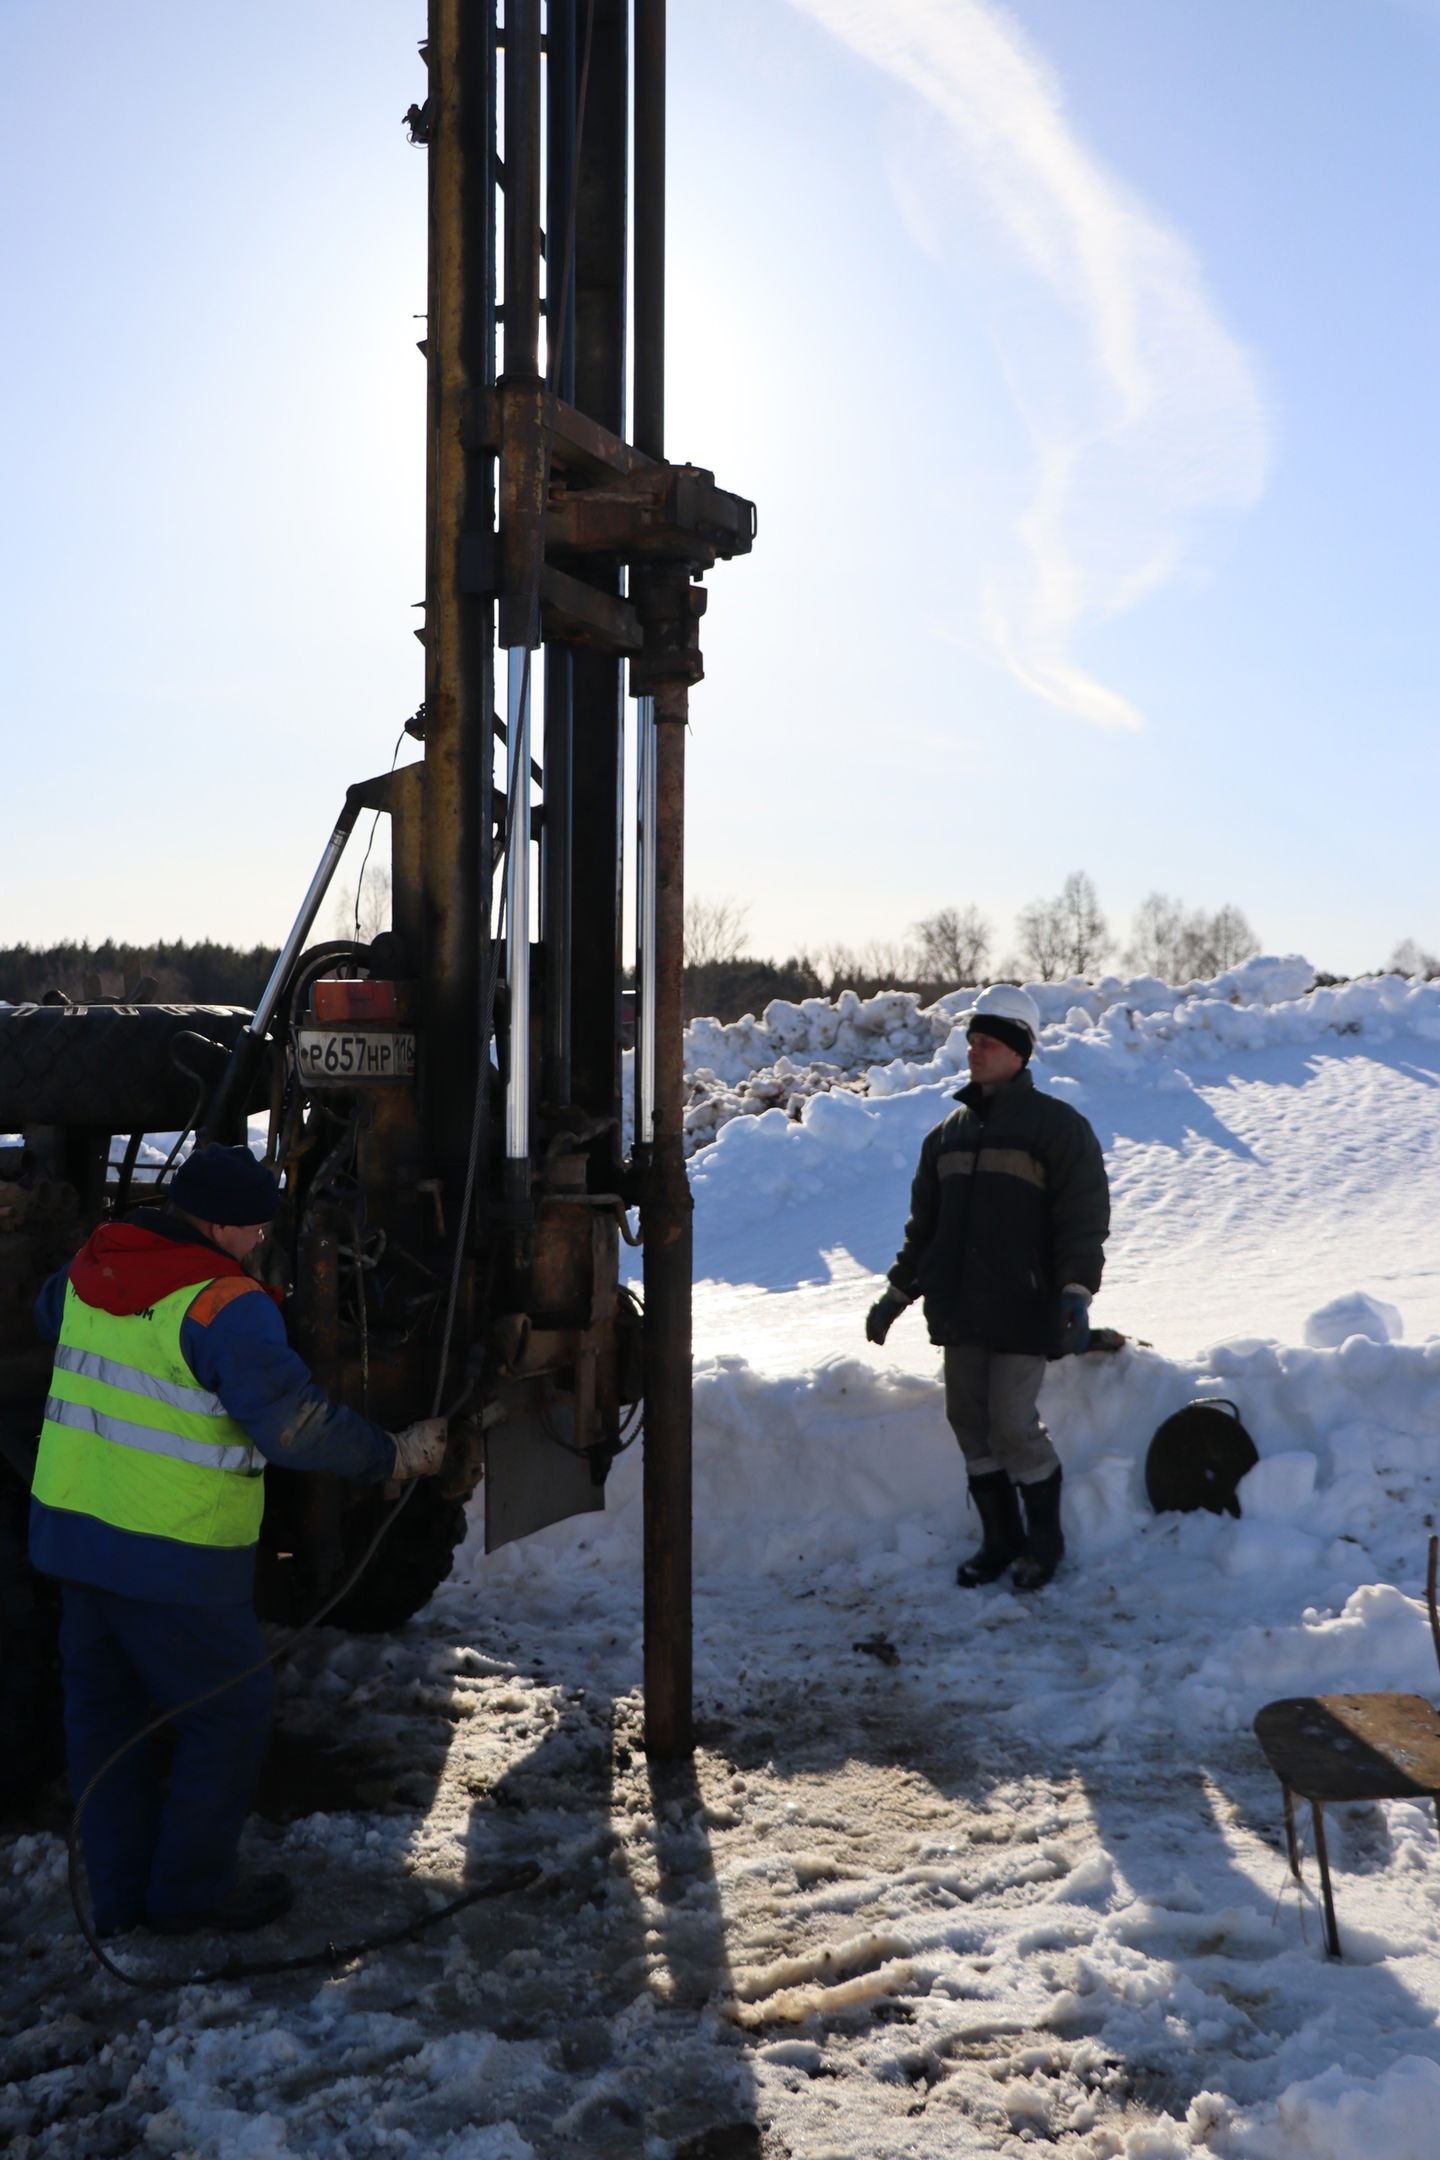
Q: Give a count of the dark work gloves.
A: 2